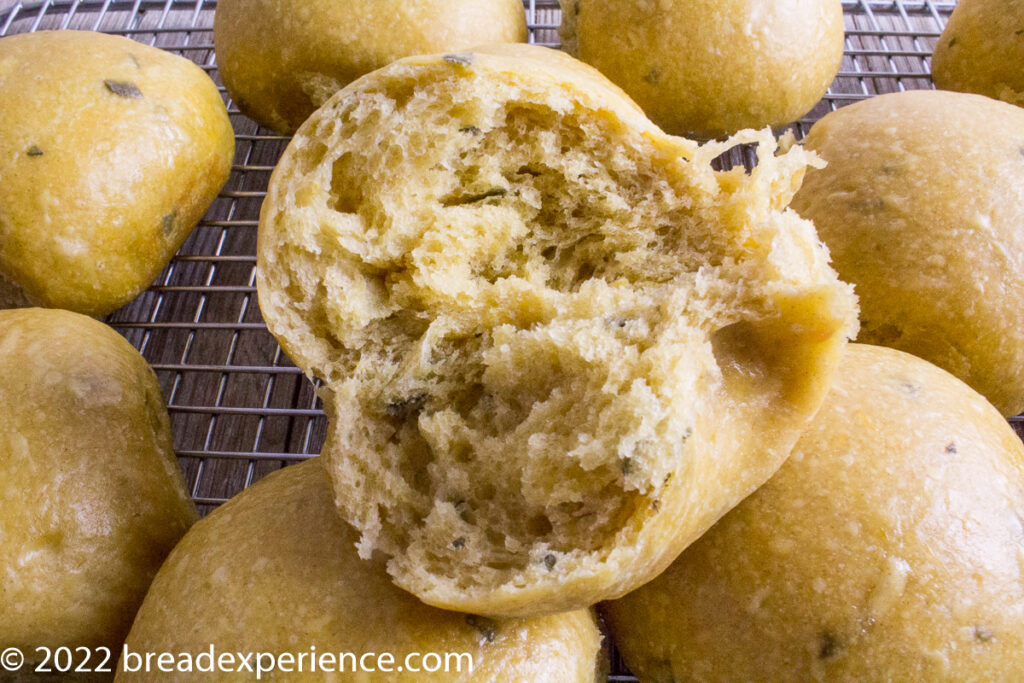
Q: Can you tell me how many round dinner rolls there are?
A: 9